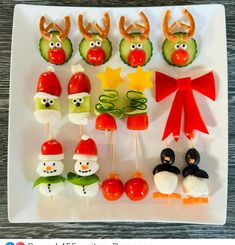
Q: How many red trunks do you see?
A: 2